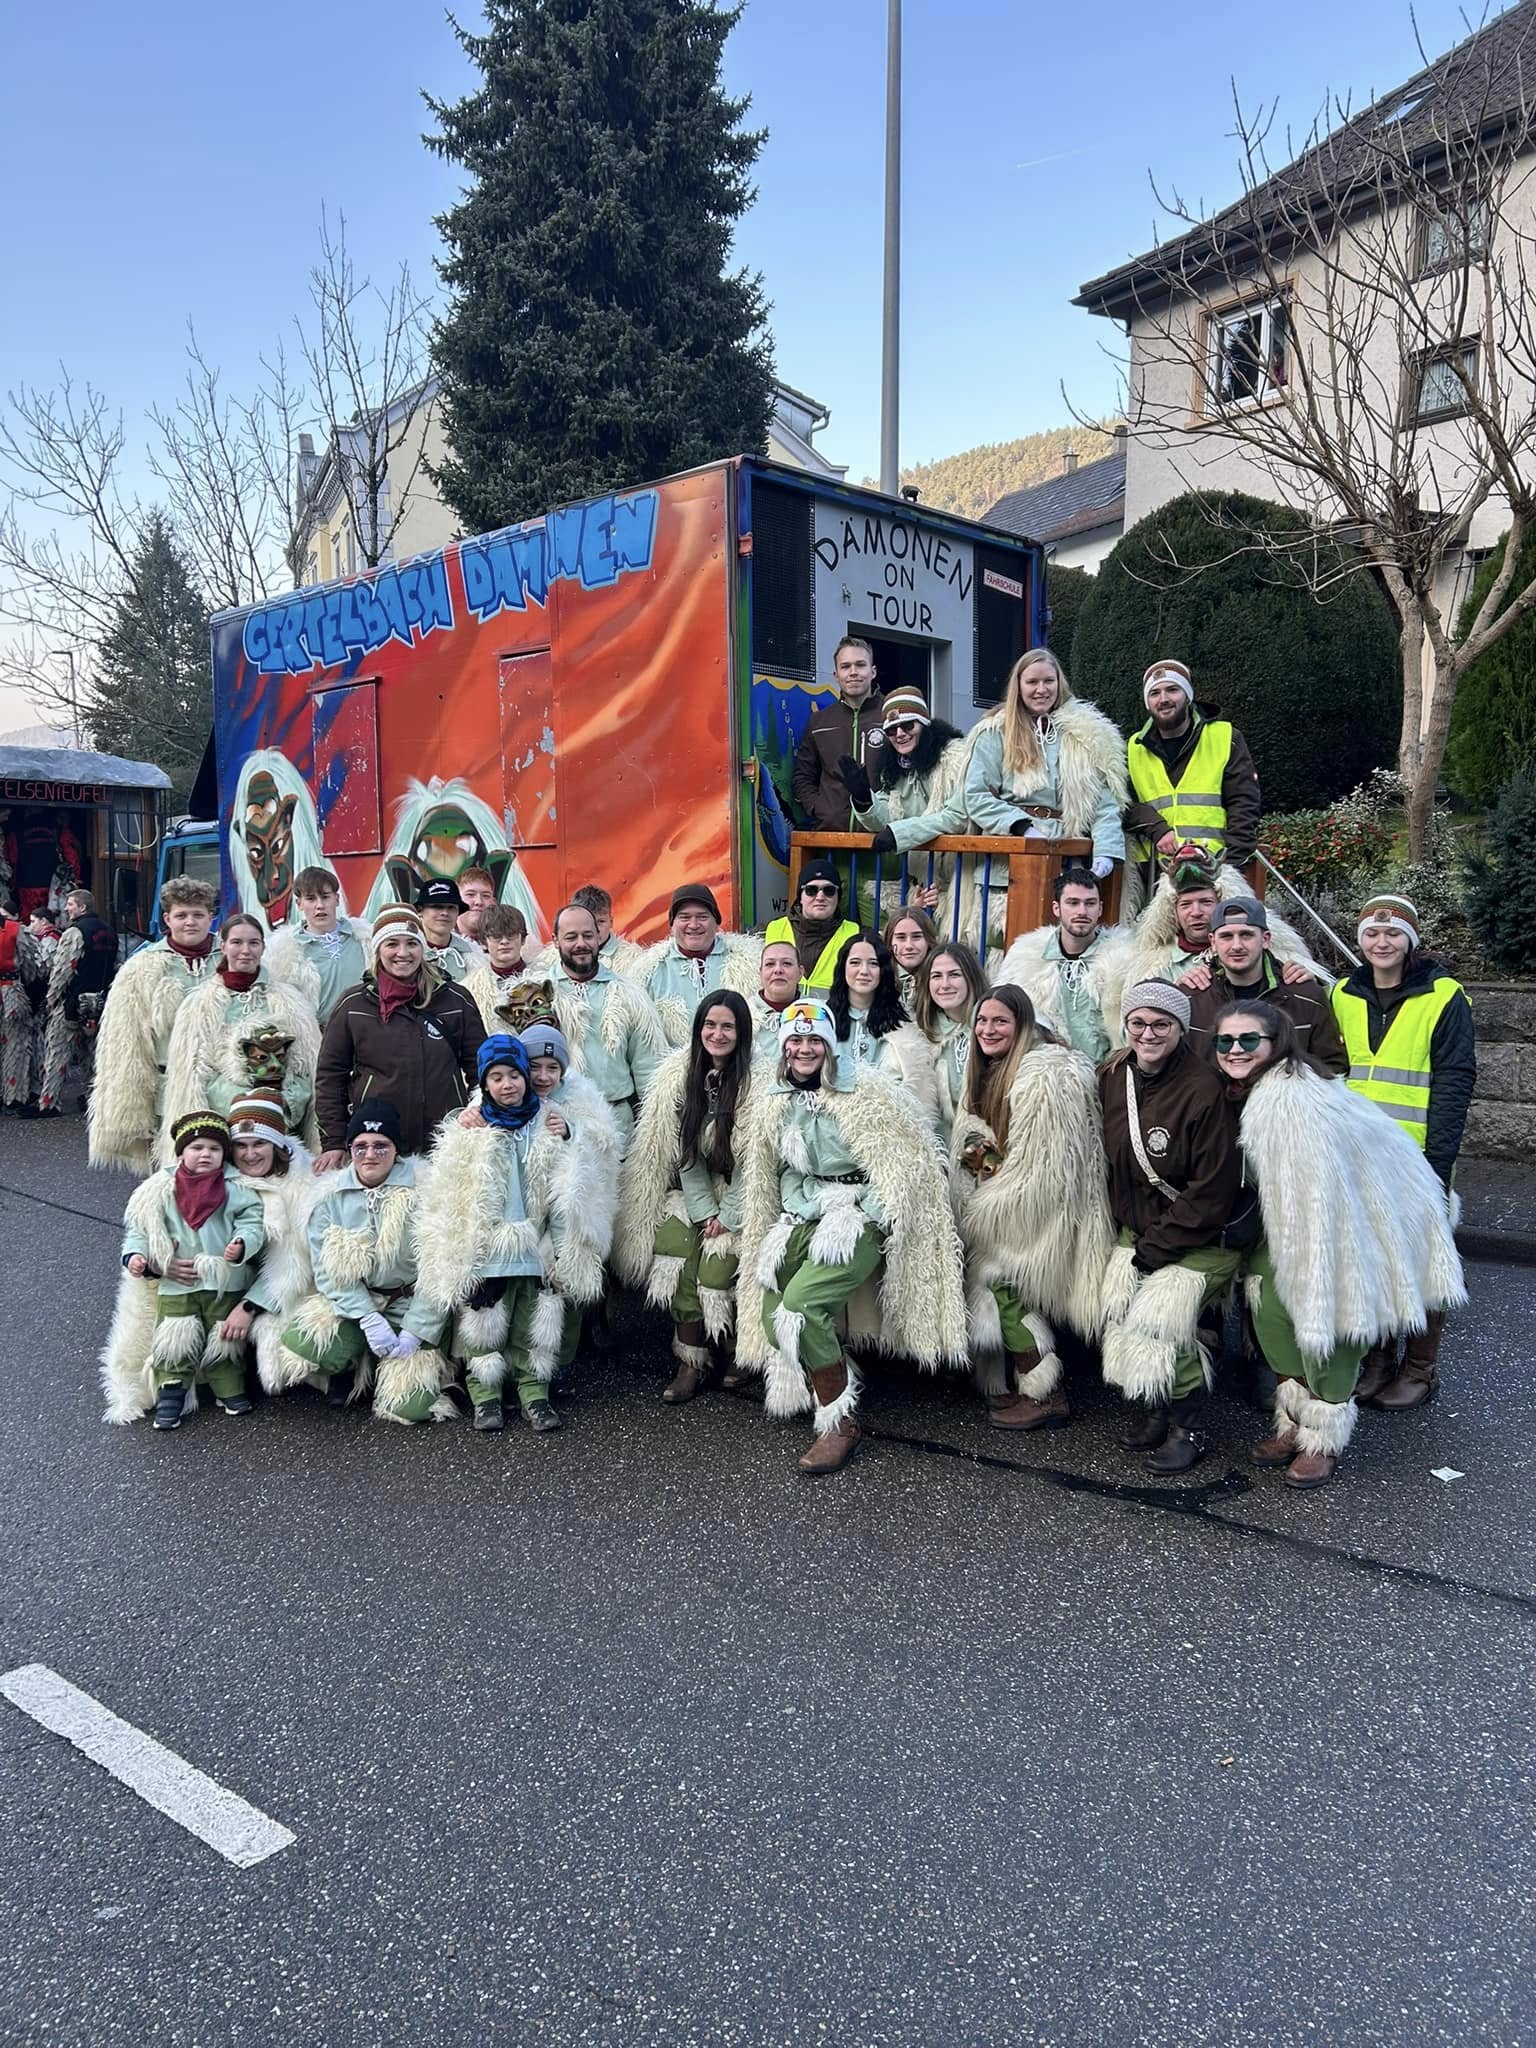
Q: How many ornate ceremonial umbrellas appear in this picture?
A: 0